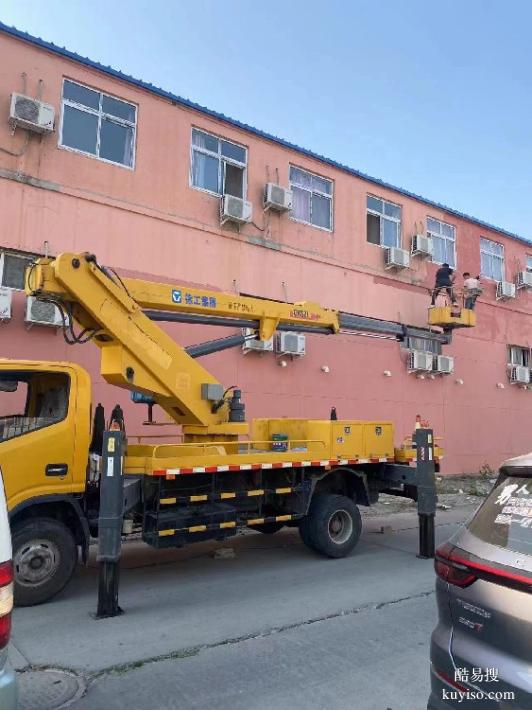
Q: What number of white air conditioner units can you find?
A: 14